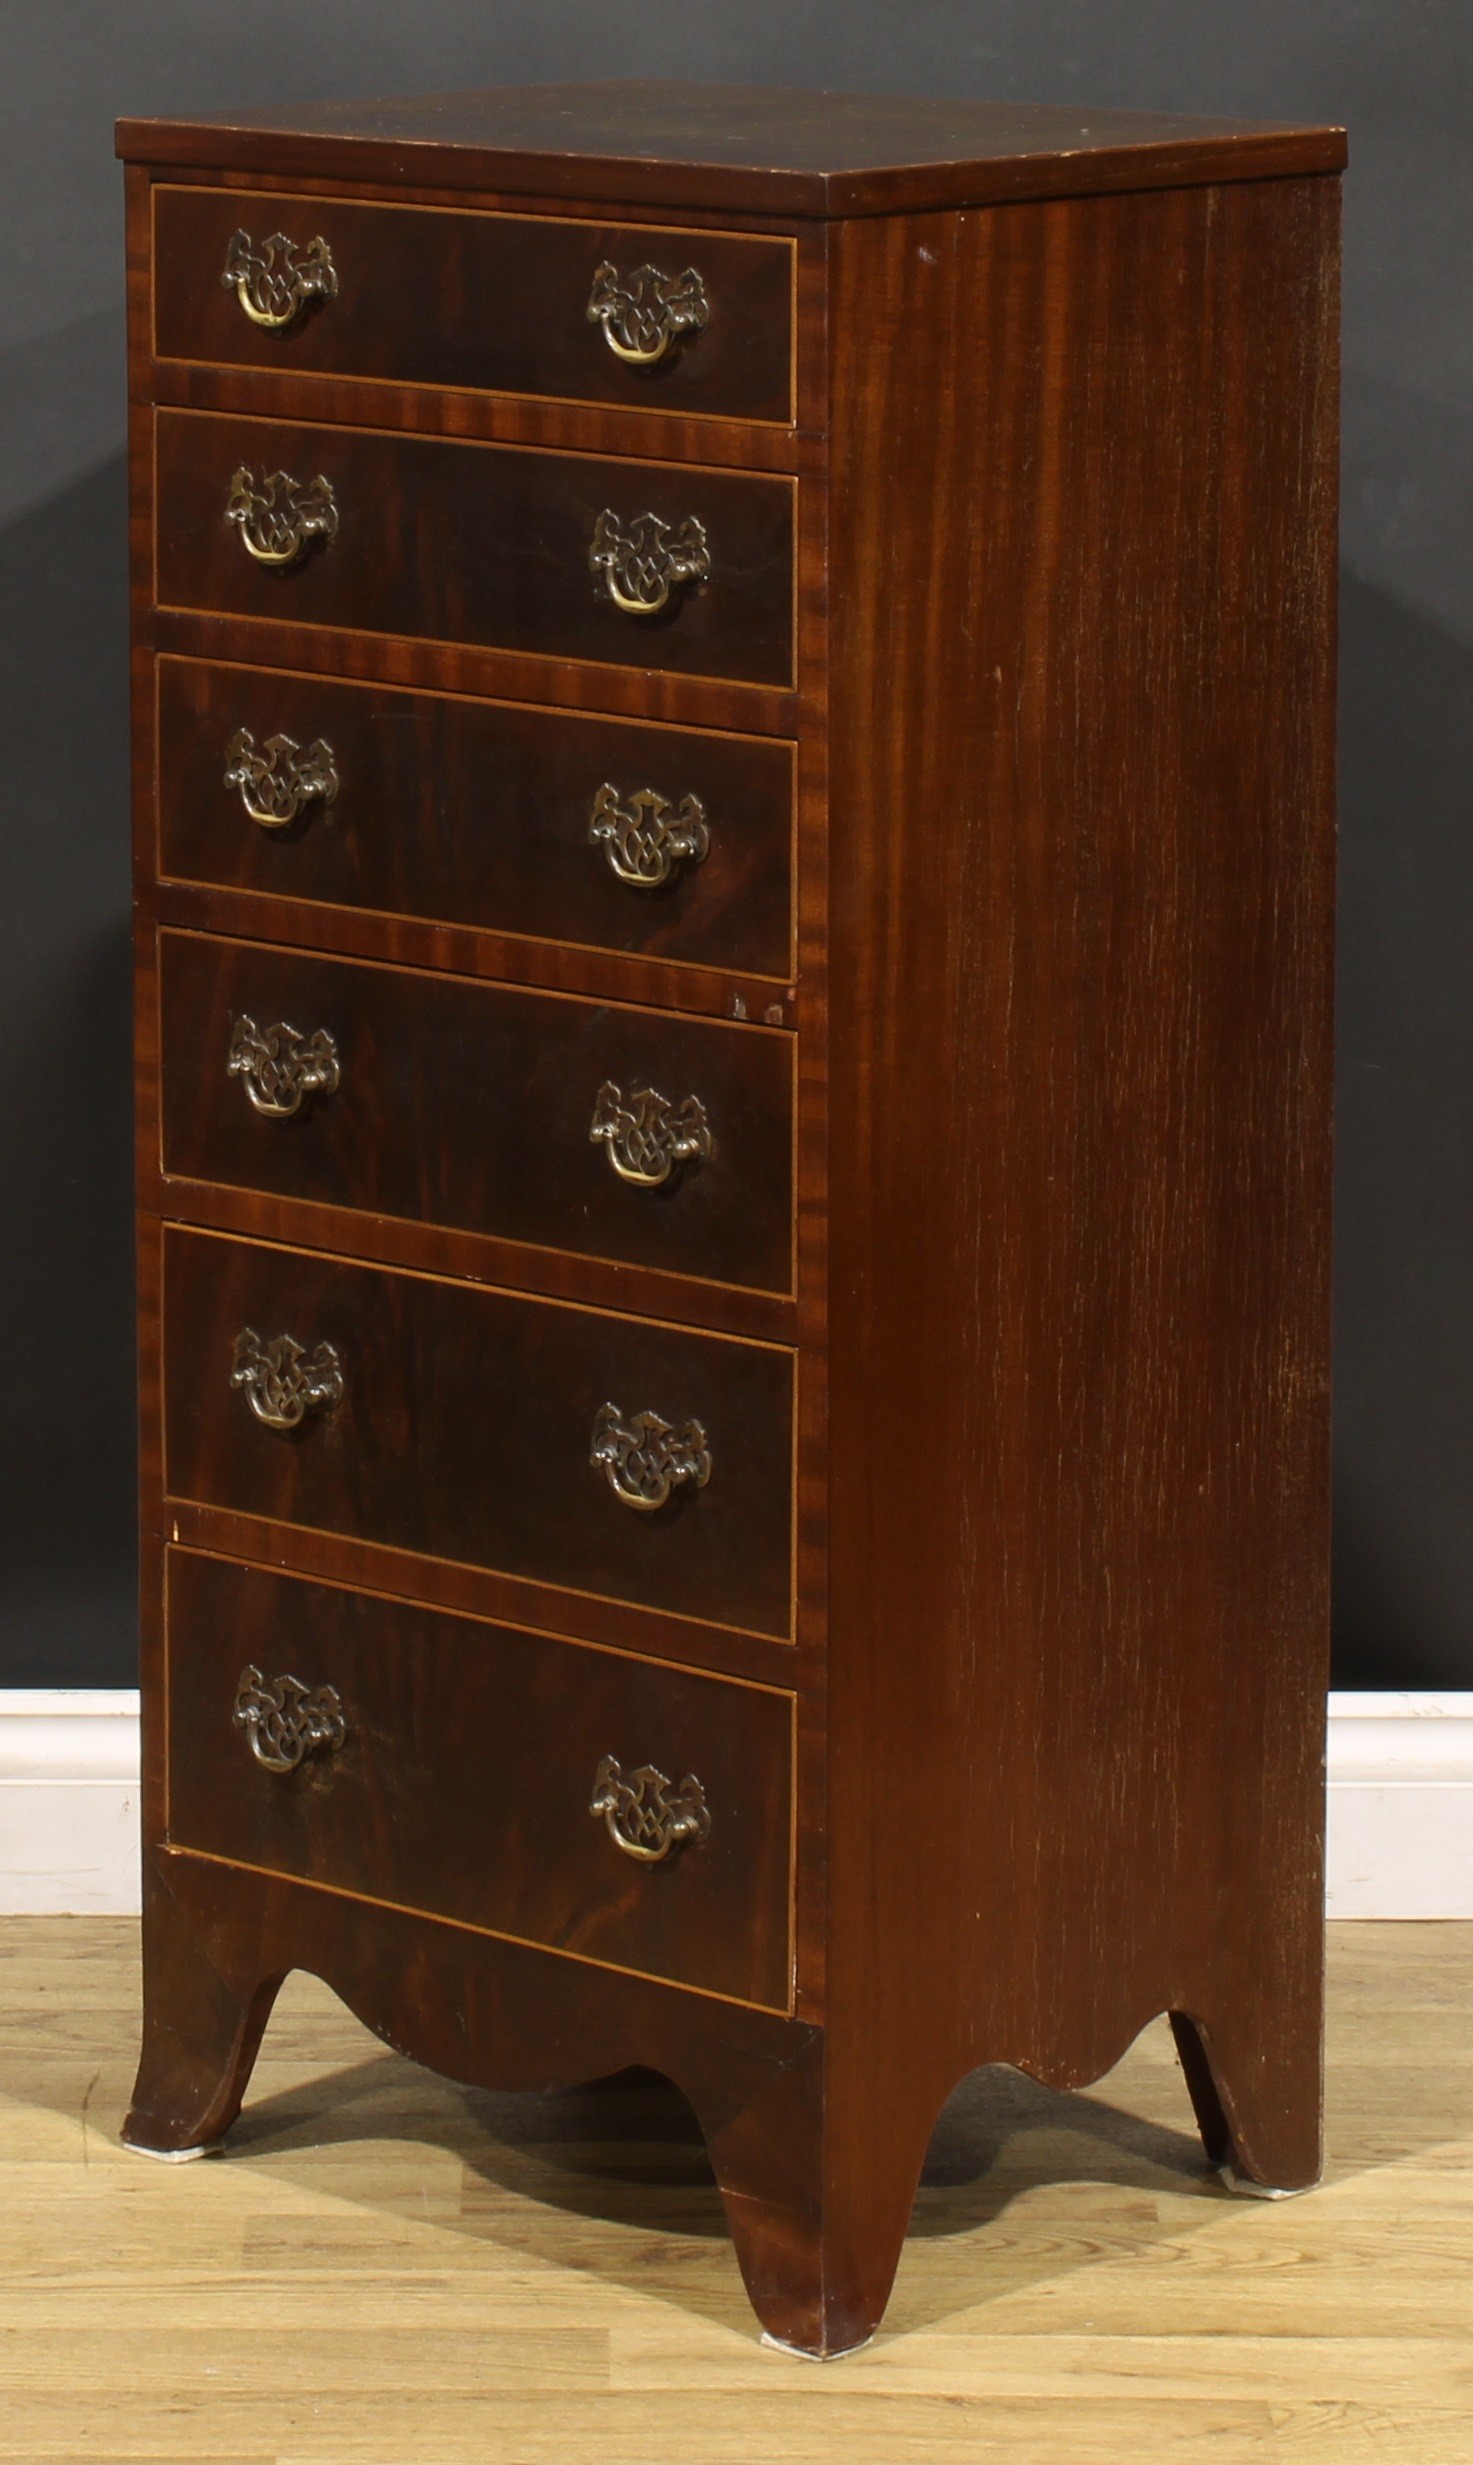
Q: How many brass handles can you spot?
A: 12